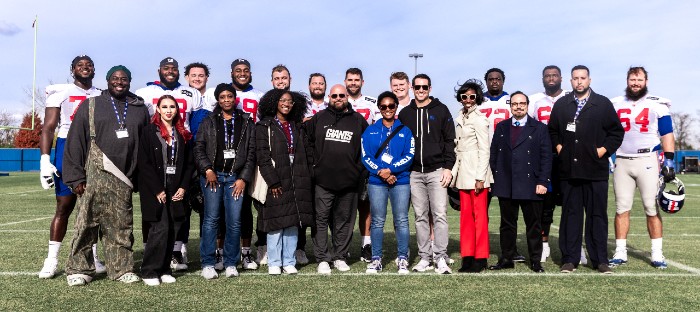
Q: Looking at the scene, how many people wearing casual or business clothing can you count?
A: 10